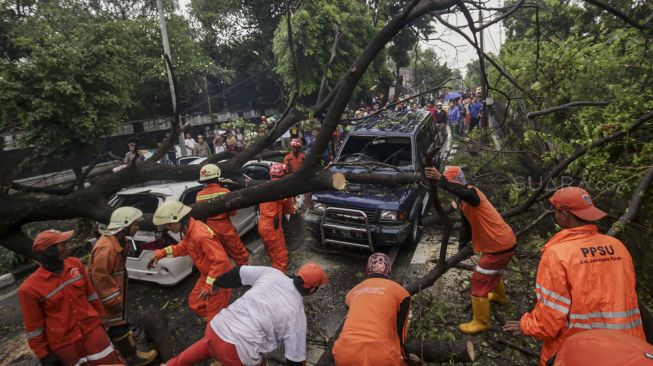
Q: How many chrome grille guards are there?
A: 1